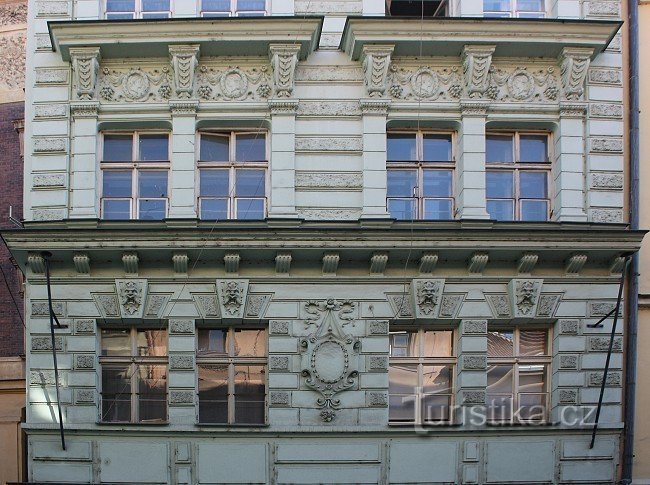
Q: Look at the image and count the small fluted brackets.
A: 13